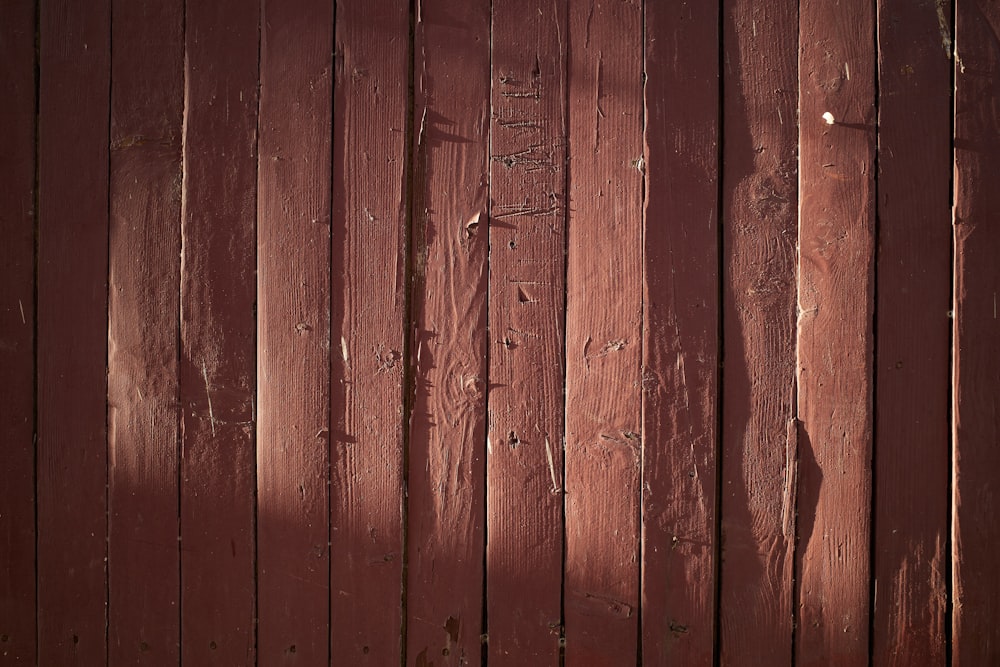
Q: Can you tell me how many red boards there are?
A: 14